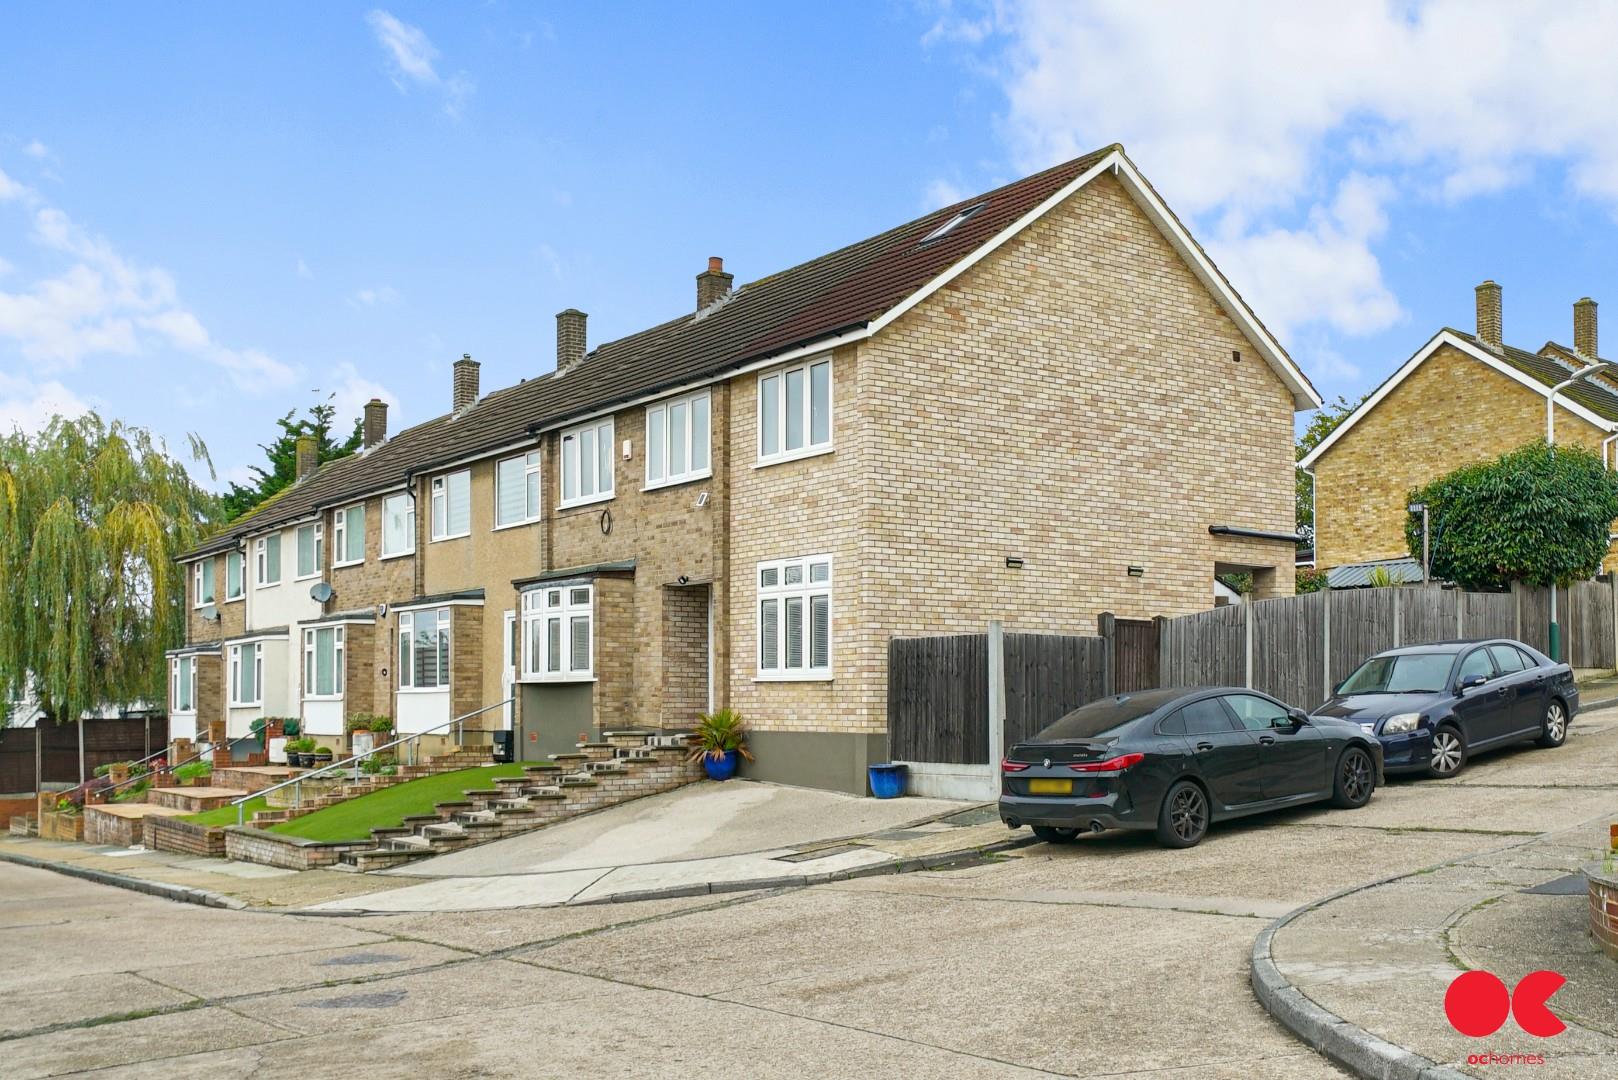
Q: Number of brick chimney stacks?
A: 7